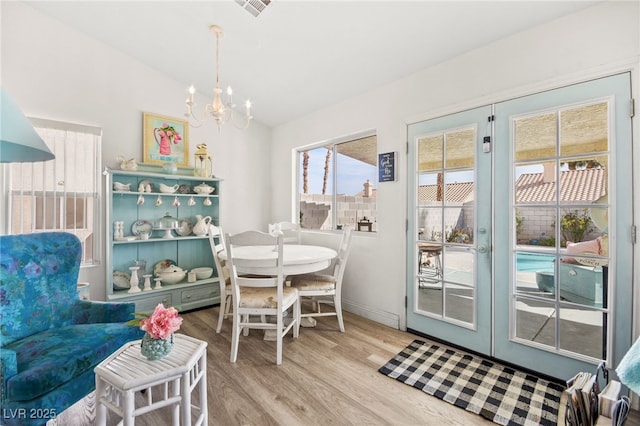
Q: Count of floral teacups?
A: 5